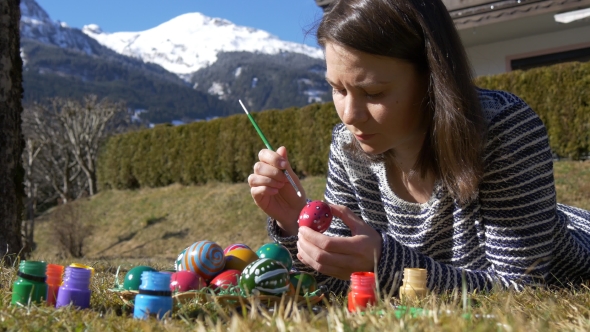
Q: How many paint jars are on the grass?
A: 7